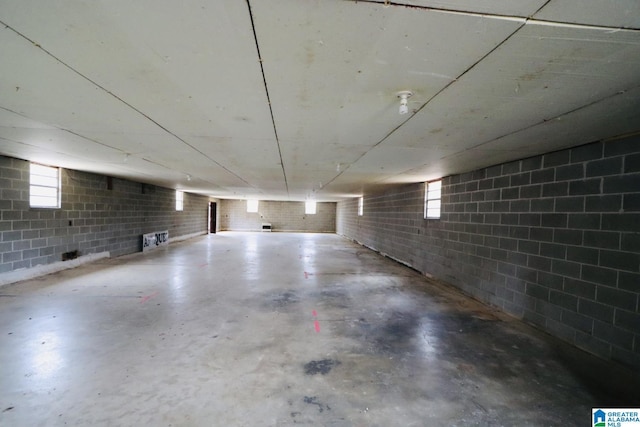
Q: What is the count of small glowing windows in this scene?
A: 6